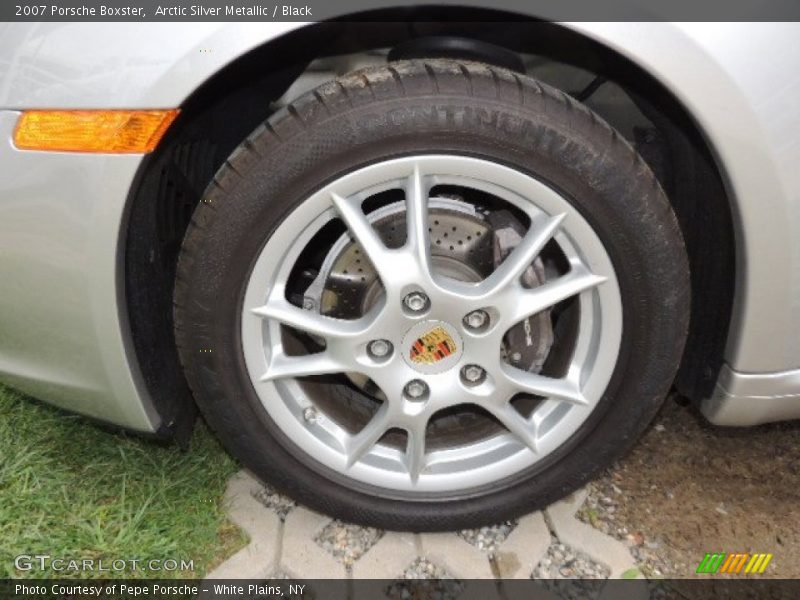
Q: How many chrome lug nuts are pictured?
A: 5